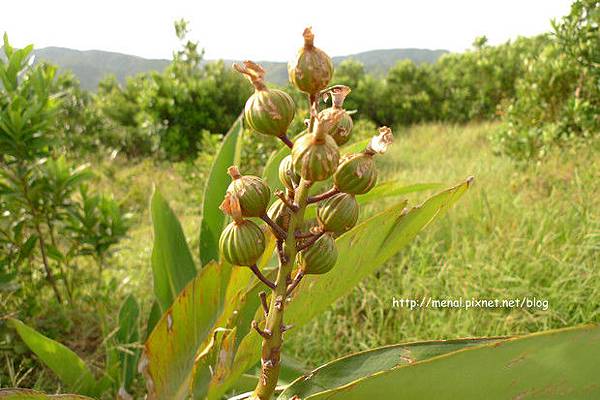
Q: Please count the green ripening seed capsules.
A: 11